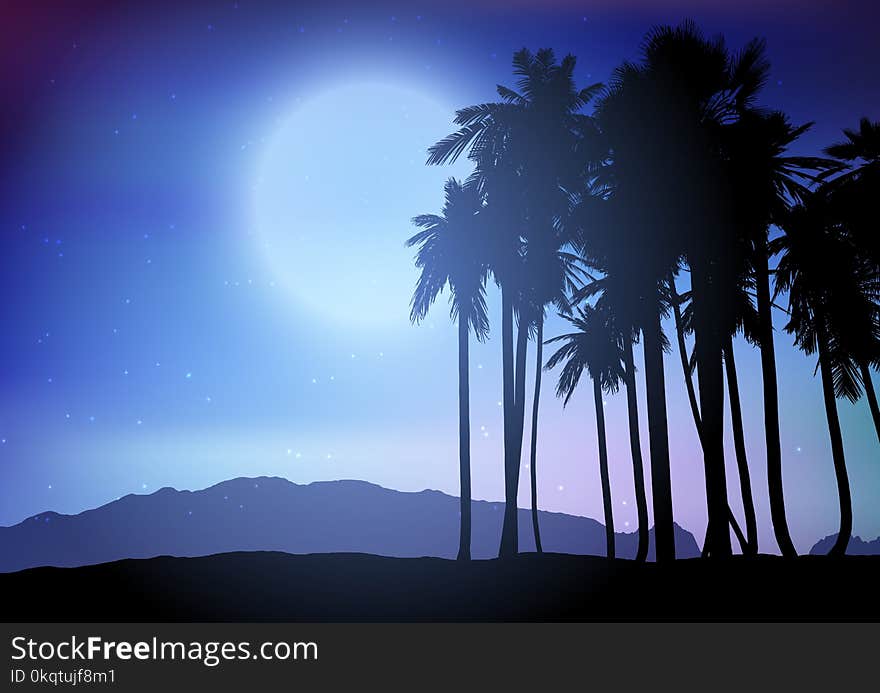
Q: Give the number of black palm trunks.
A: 13